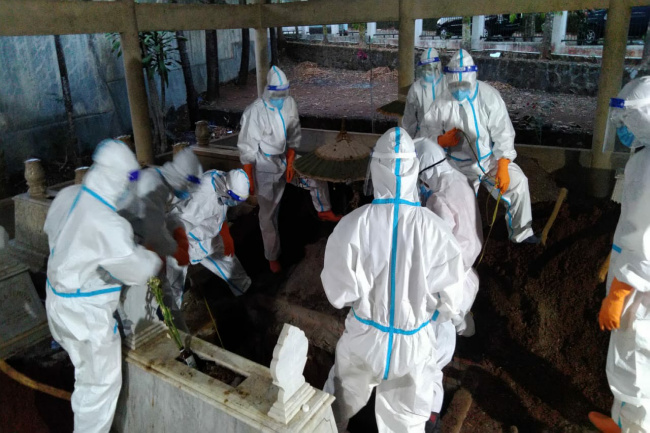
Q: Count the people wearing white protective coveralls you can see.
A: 9